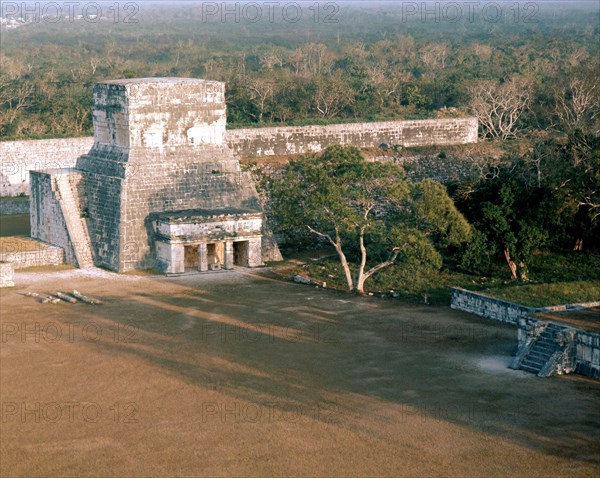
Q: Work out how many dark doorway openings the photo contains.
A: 3